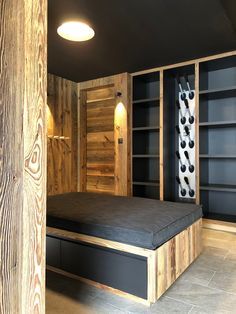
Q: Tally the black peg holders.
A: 10